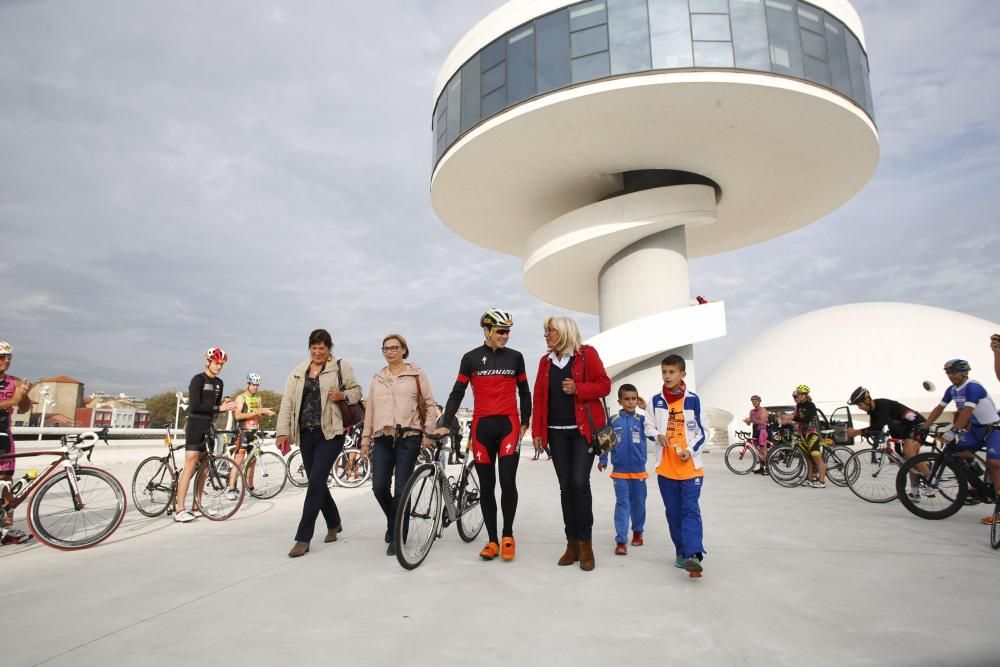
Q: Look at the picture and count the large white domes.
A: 1